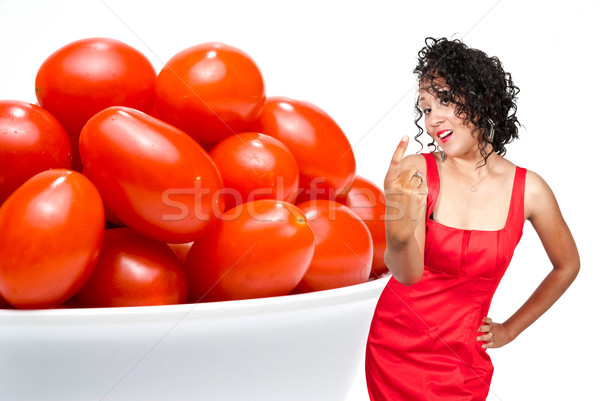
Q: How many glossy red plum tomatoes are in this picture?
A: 11